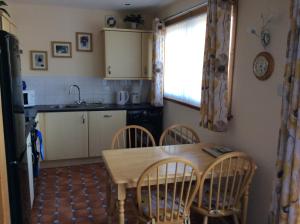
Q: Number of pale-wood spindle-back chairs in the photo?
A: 4